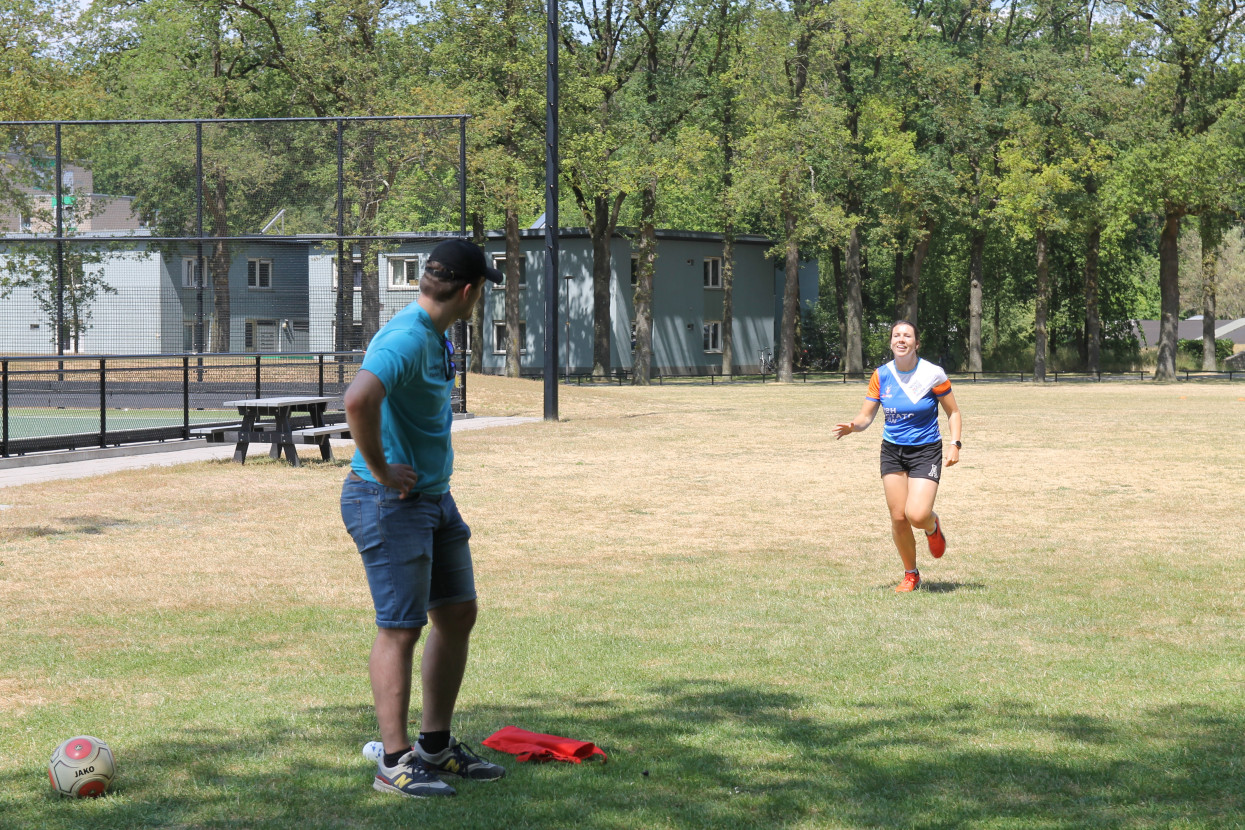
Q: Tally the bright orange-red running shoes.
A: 2